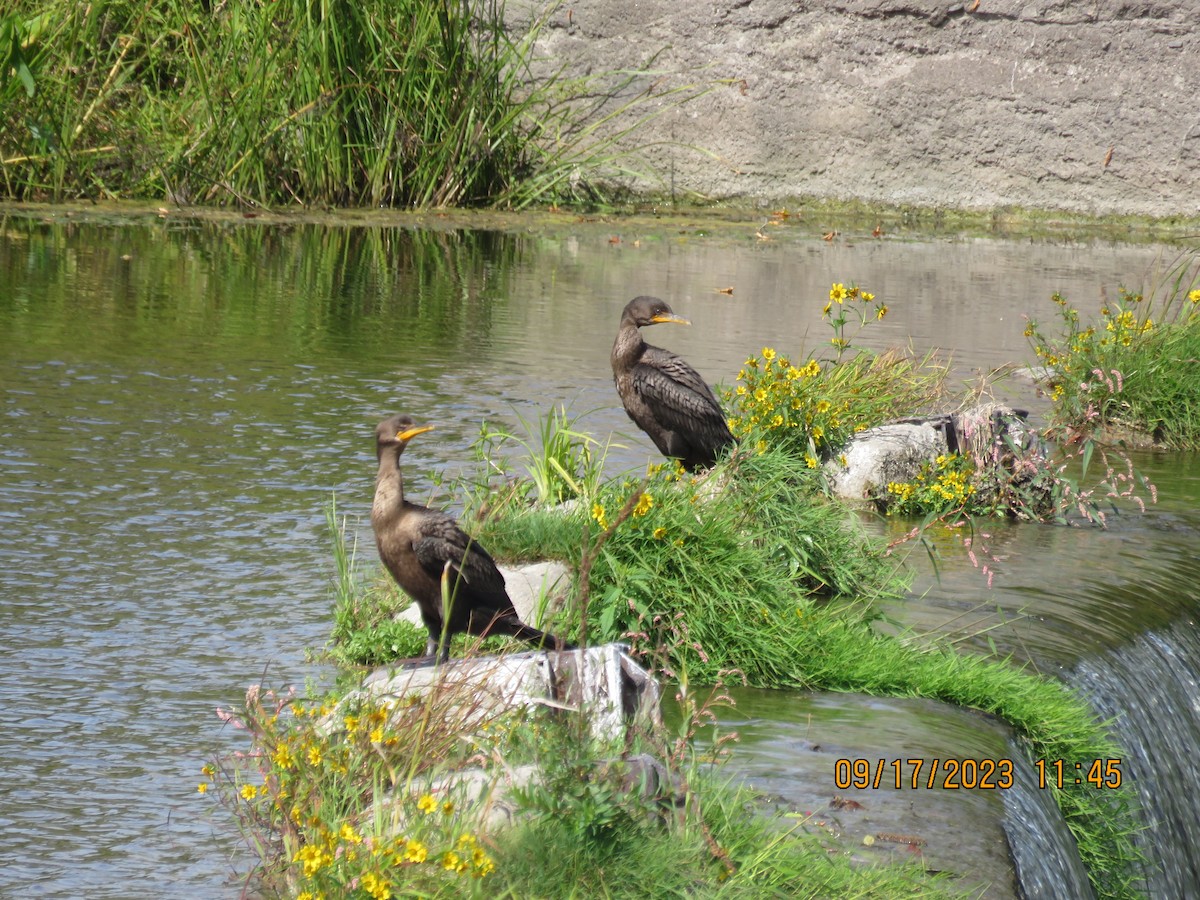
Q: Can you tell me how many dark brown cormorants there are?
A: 2